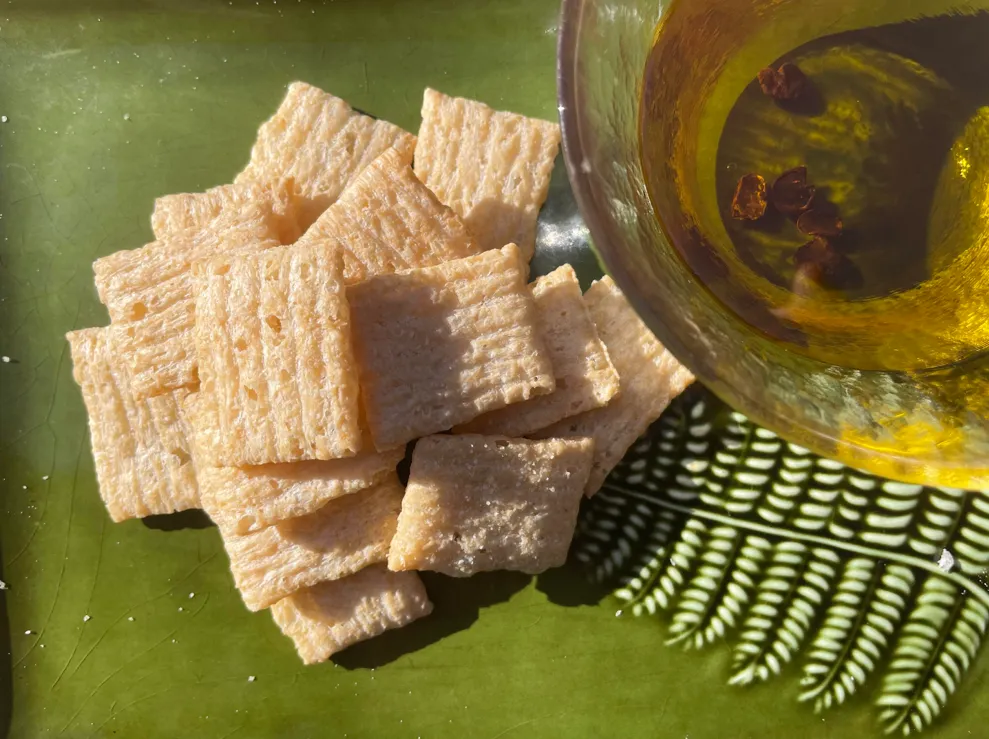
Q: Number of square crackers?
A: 14